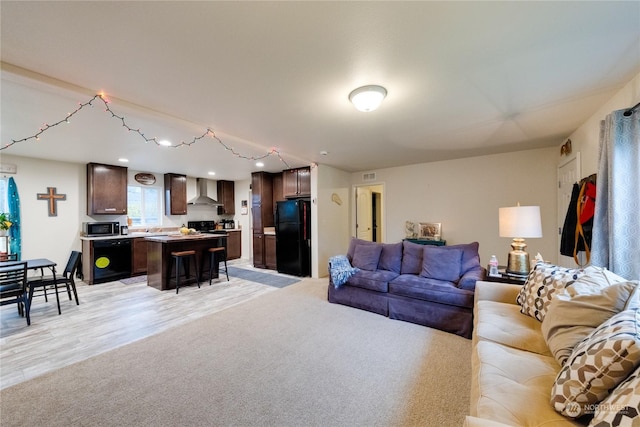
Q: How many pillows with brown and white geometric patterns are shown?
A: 3